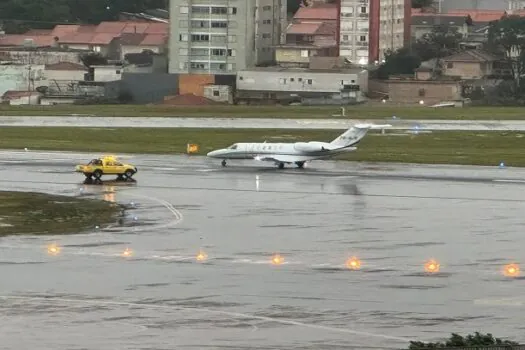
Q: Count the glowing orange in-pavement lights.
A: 7